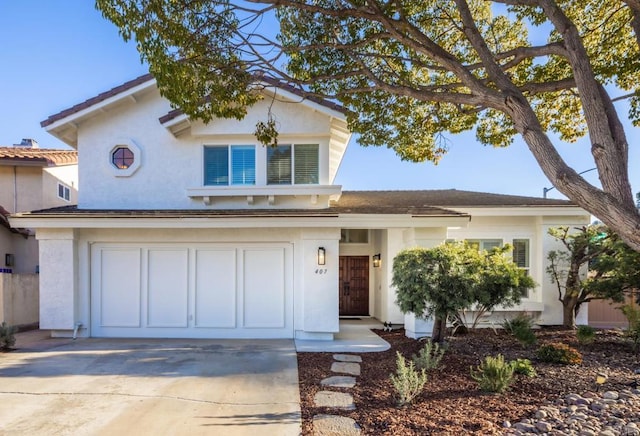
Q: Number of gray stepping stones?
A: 5